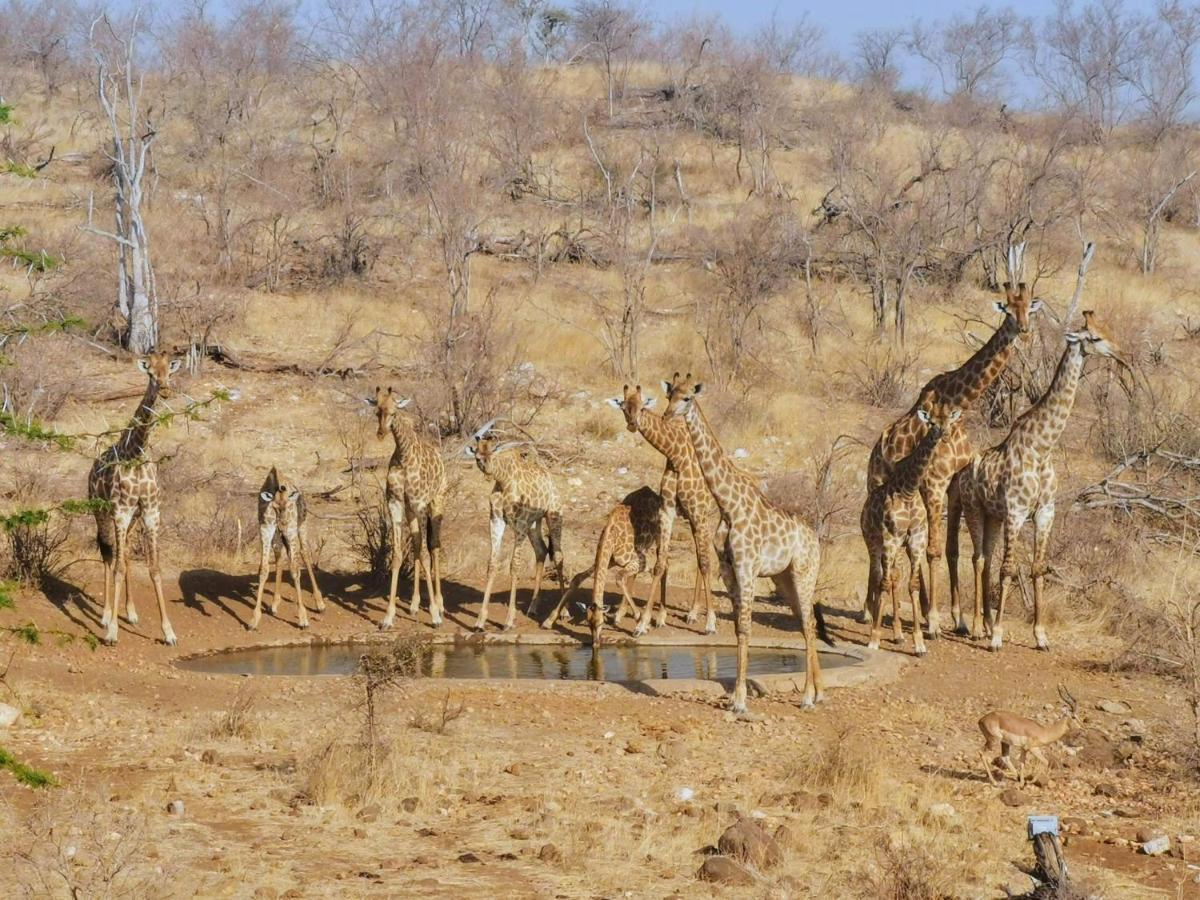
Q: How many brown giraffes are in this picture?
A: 10